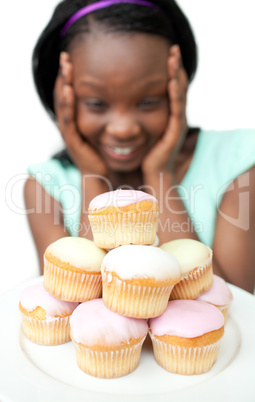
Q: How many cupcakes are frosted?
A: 8